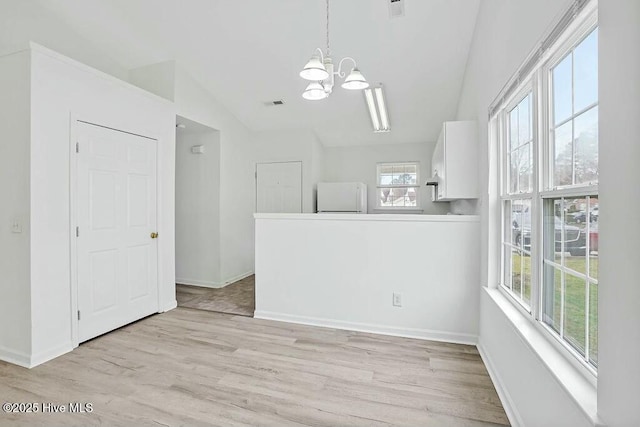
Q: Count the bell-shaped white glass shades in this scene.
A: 3